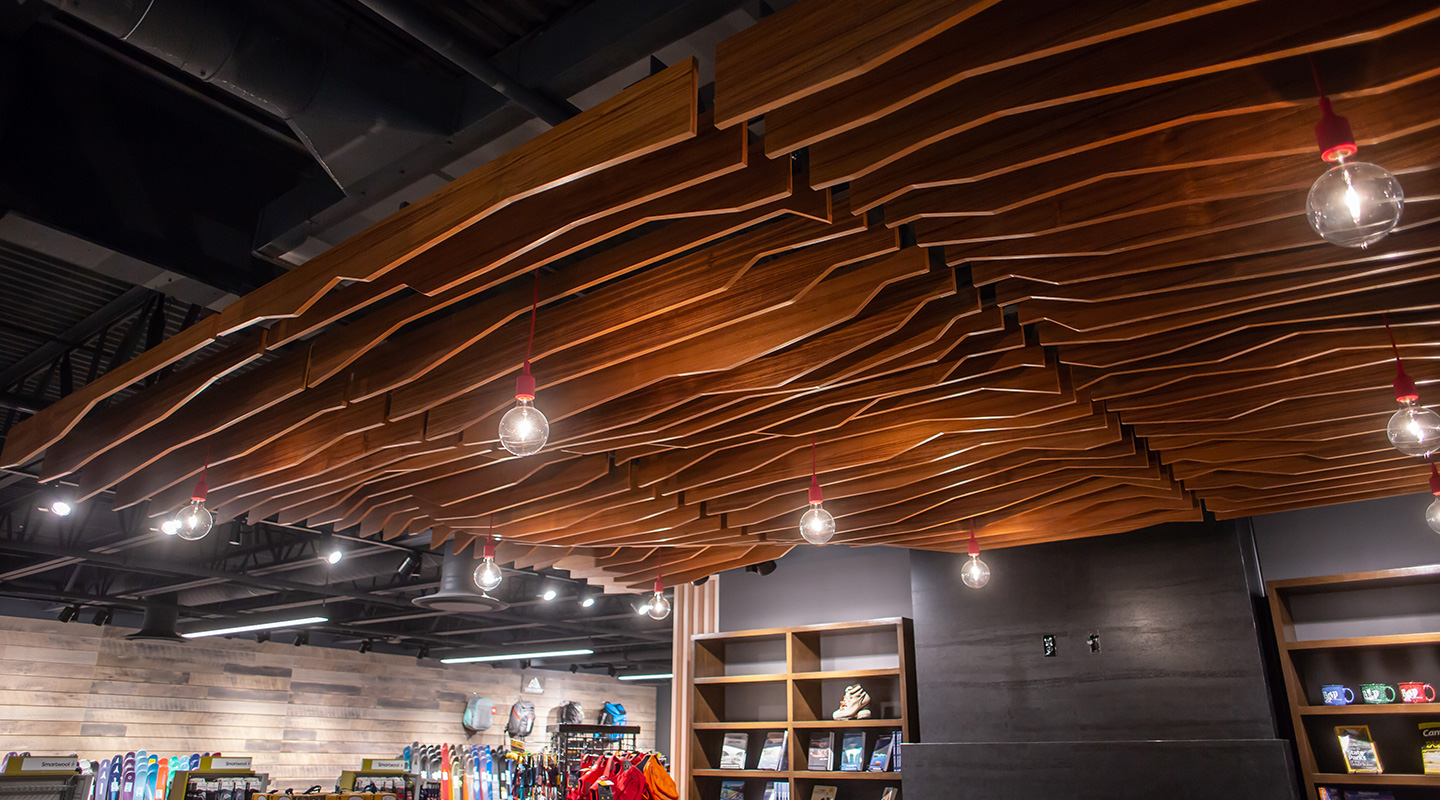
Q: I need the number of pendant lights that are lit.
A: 9